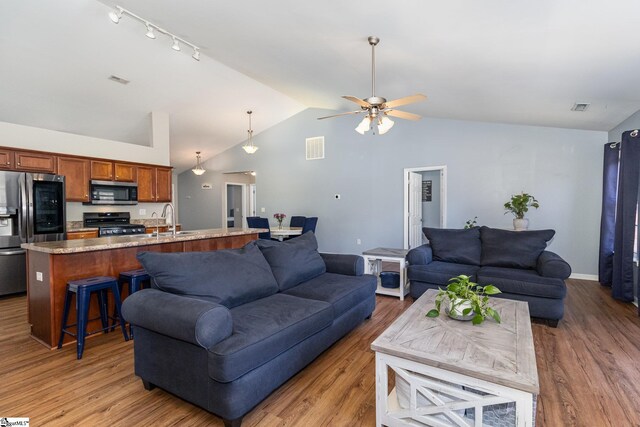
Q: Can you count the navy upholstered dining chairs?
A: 4